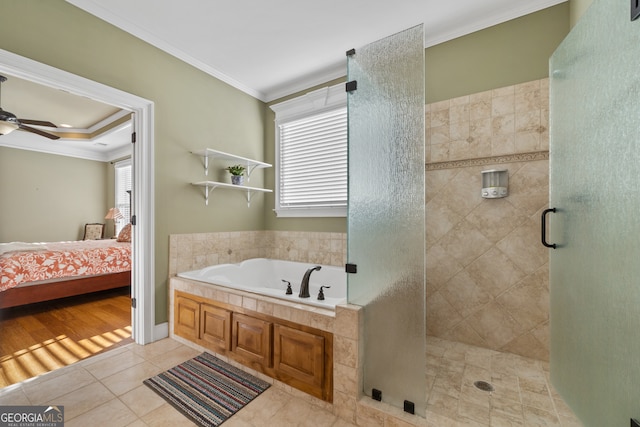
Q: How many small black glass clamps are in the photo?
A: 5